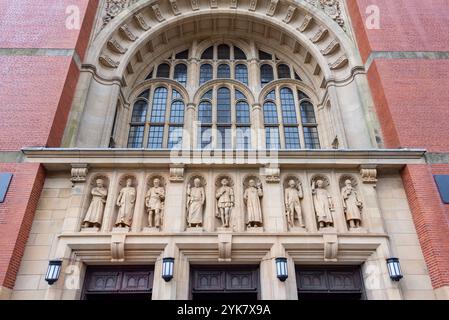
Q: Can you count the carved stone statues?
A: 9